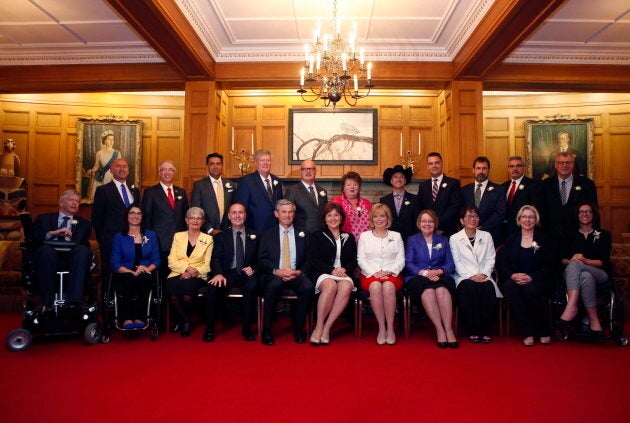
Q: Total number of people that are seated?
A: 11